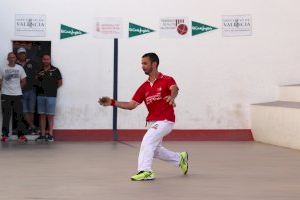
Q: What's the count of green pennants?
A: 3